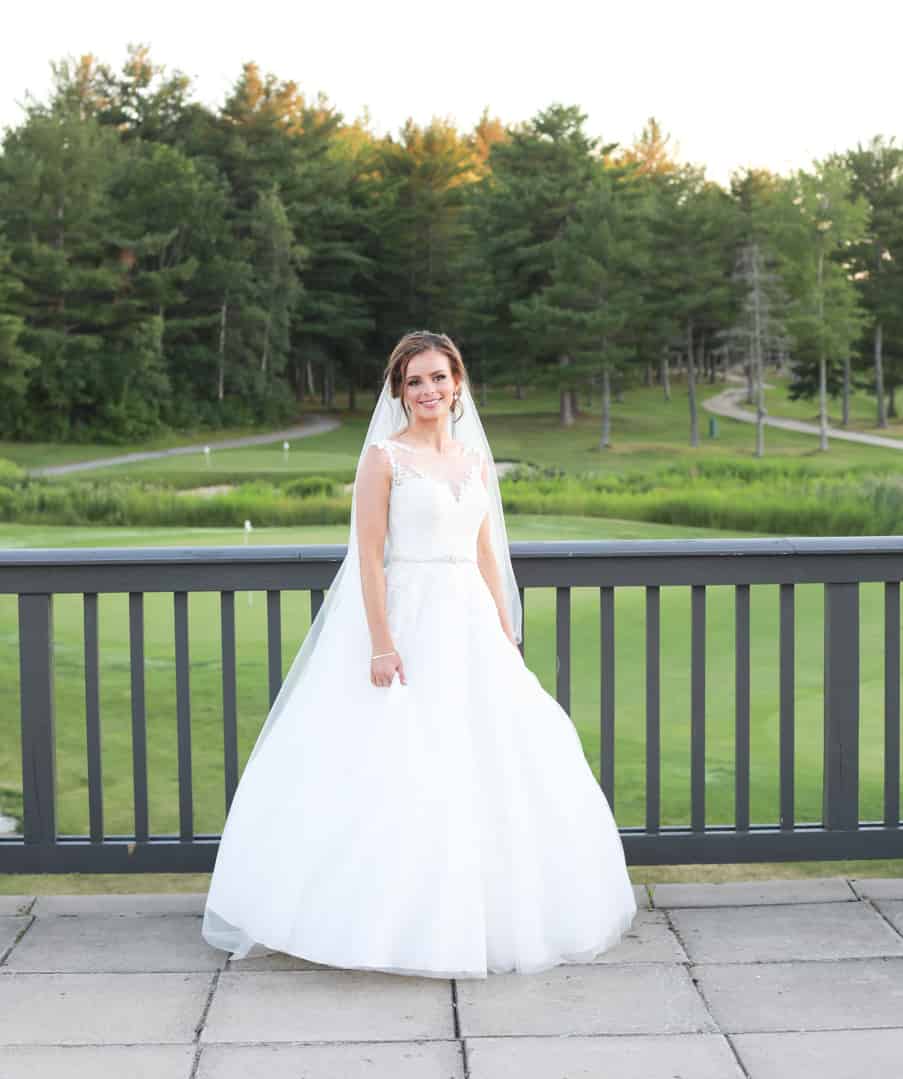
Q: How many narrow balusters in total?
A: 14